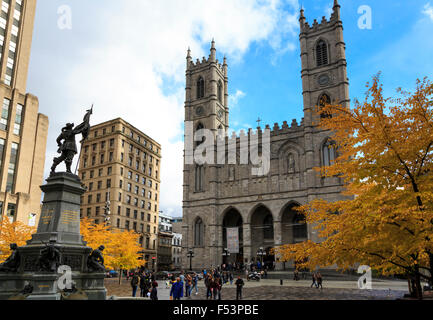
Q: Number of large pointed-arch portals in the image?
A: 3